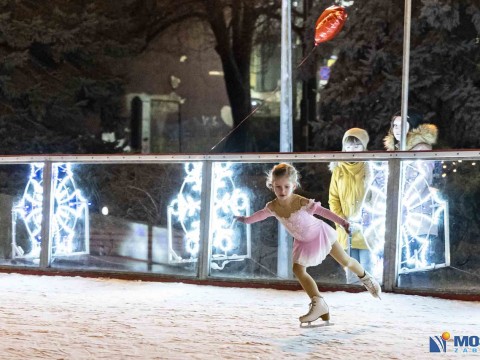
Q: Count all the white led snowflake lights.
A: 3